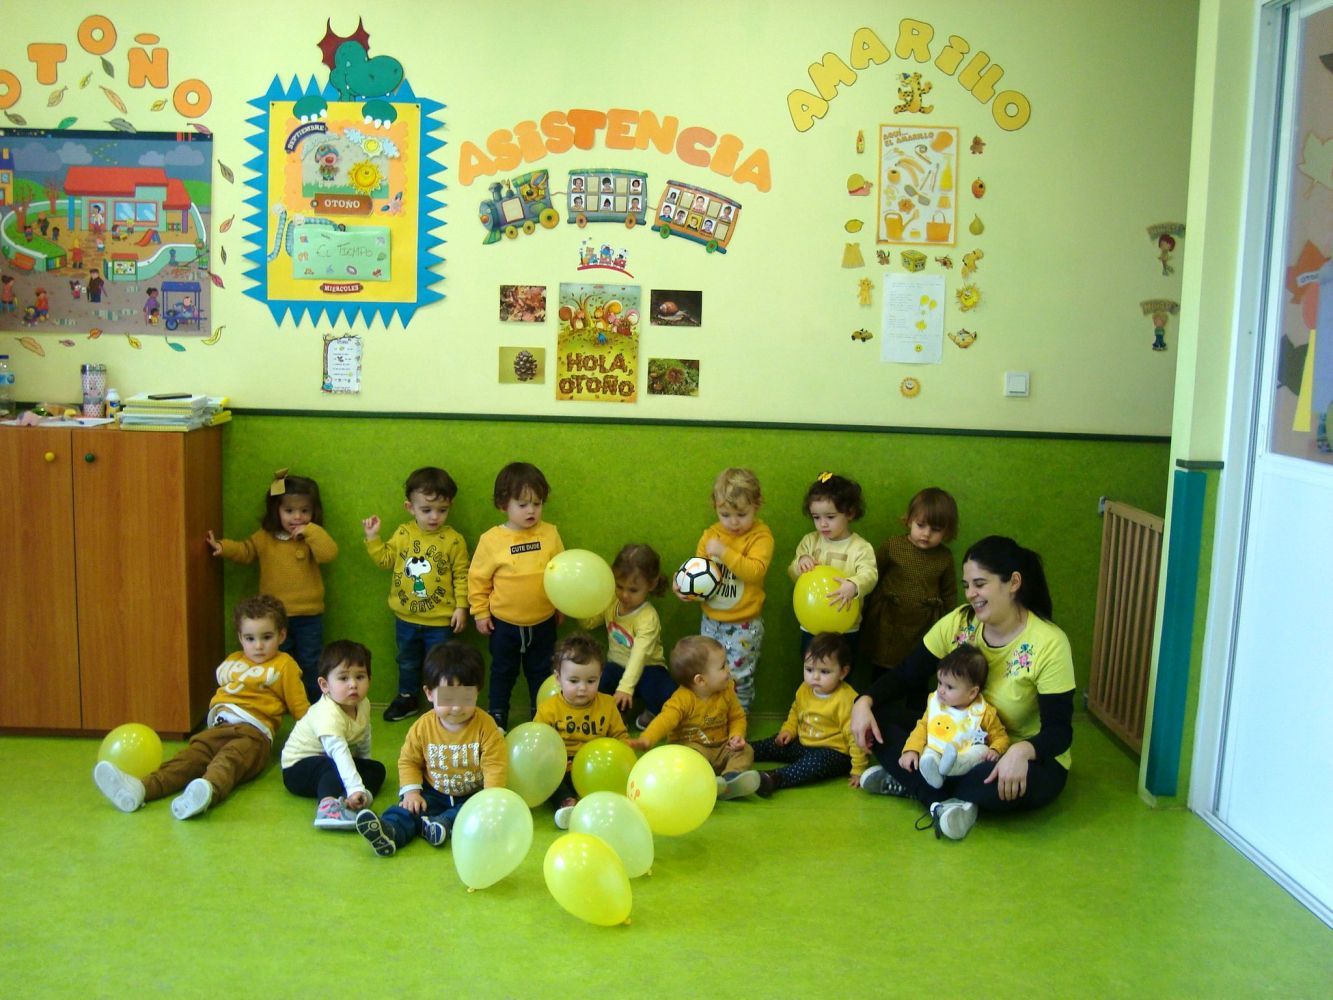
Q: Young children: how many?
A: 14